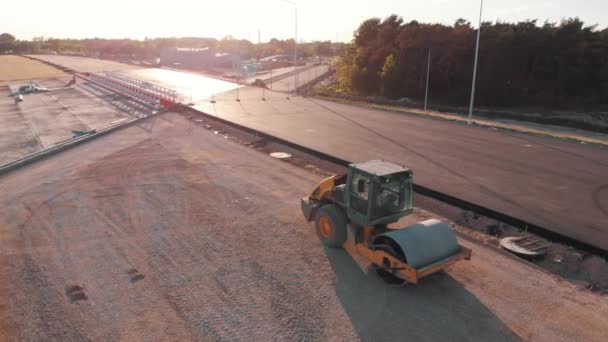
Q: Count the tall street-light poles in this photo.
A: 3